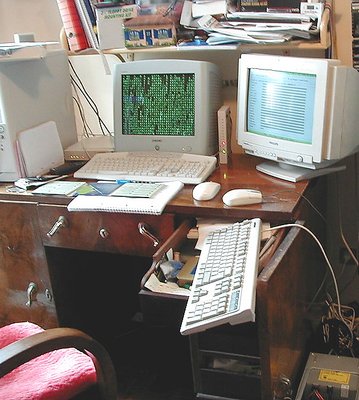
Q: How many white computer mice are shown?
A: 2